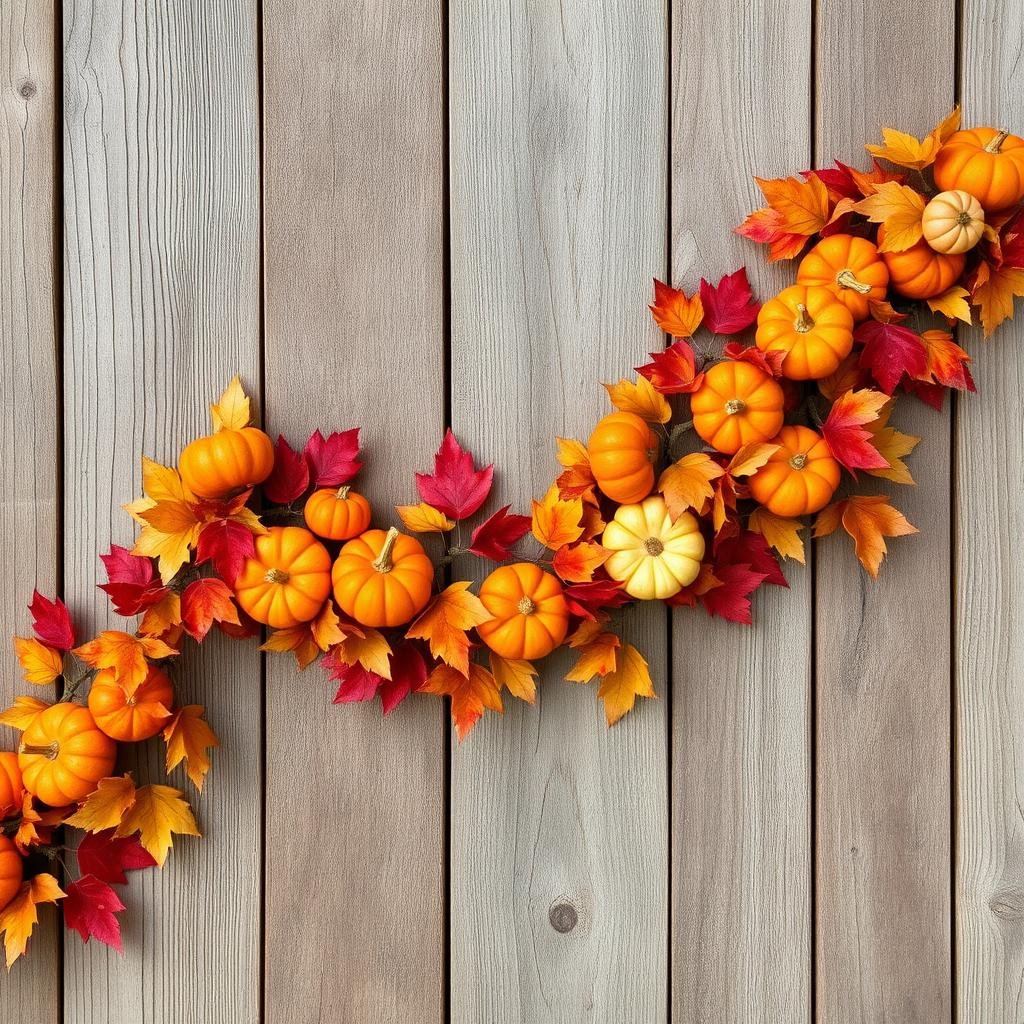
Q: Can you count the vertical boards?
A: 7